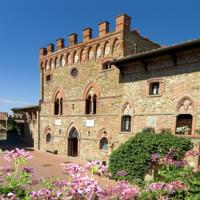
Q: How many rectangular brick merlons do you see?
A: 7